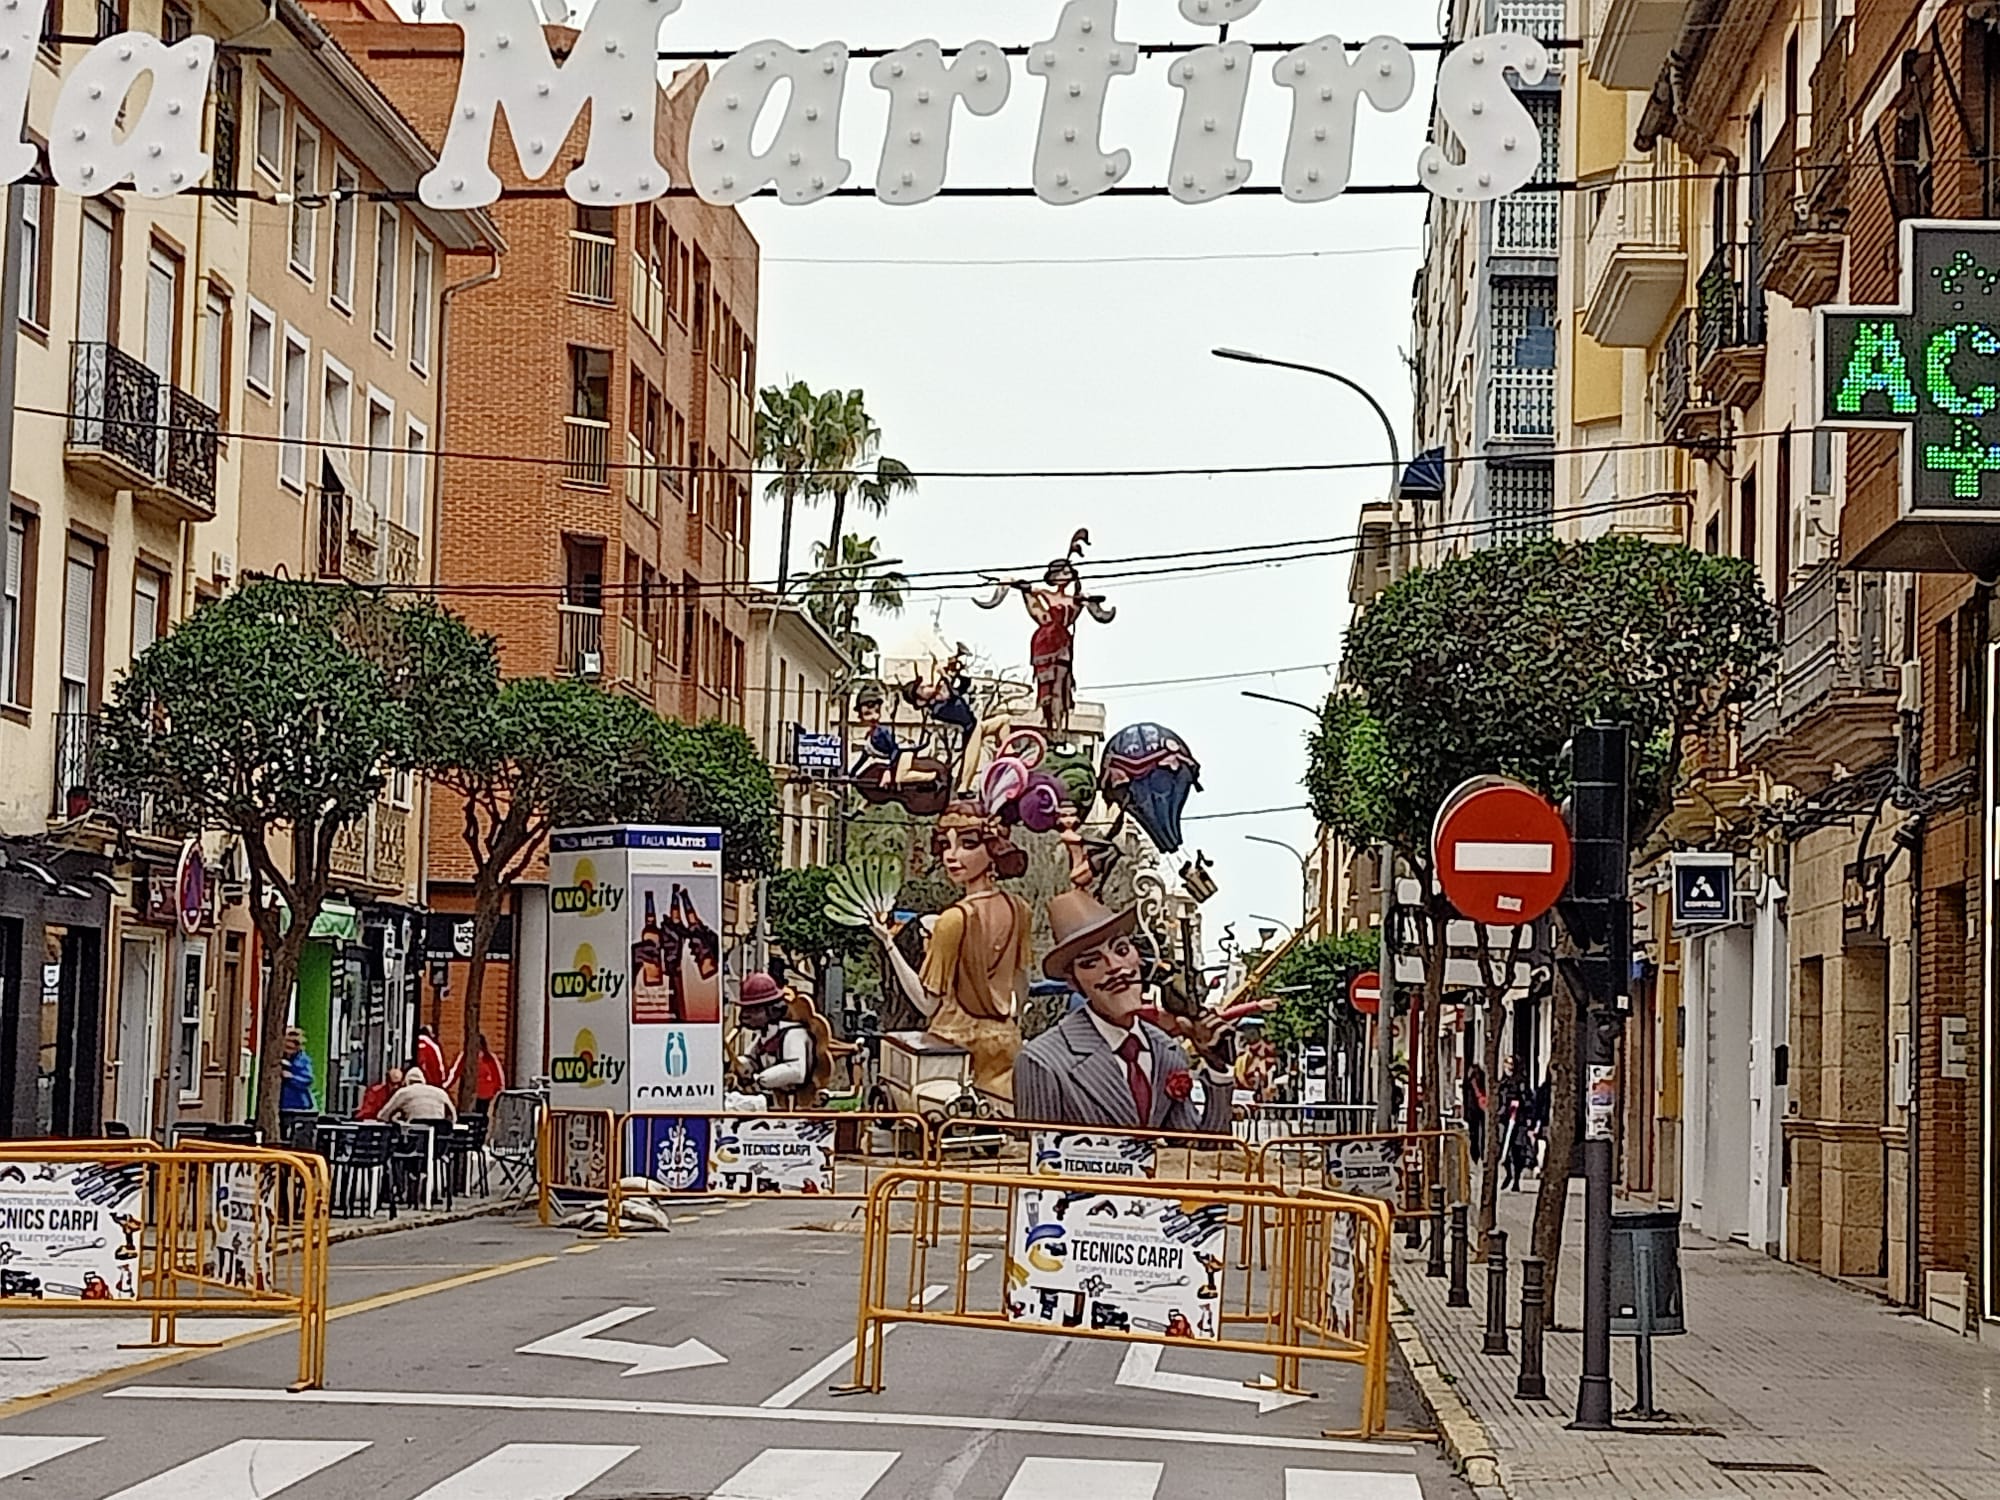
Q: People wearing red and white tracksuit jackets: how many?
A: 2